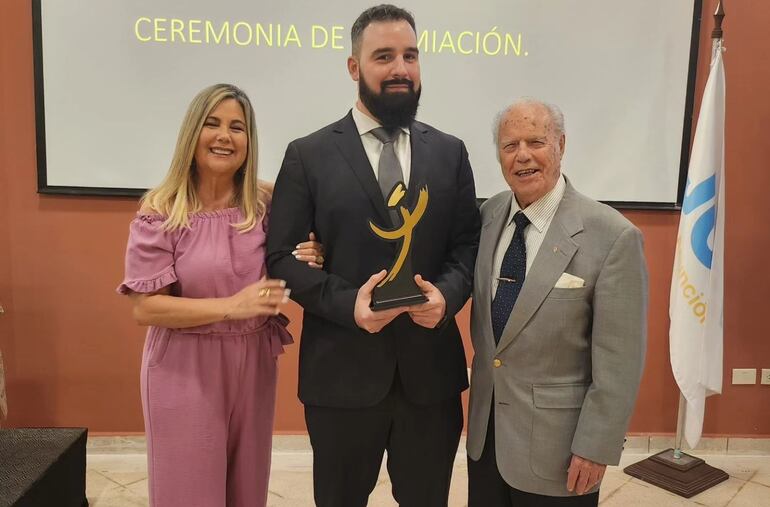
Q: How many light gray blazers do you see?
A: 1